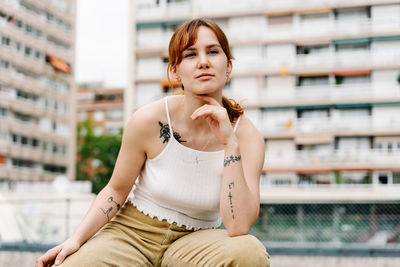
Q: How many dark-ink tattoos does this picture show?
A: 4